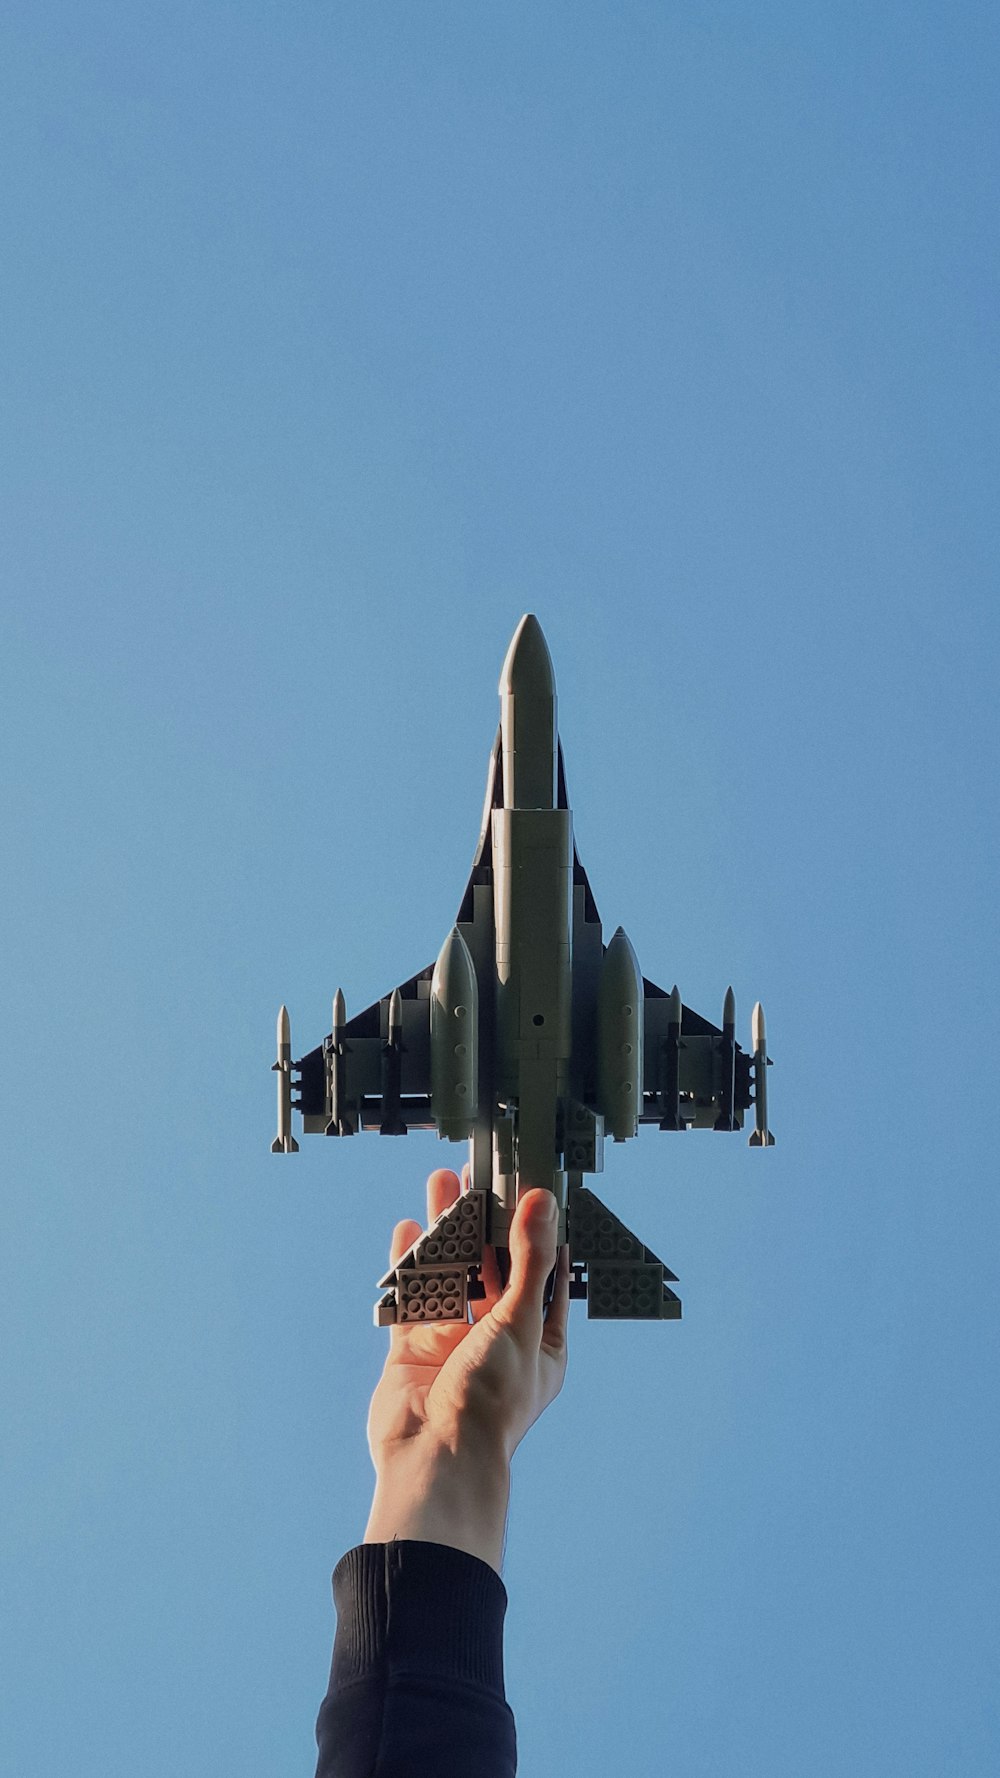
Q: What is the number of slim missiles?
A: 6